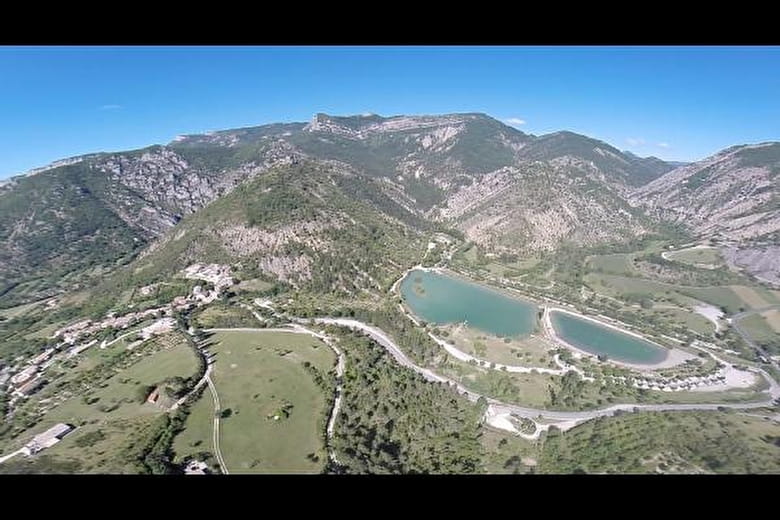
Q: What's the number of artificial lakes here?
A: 2